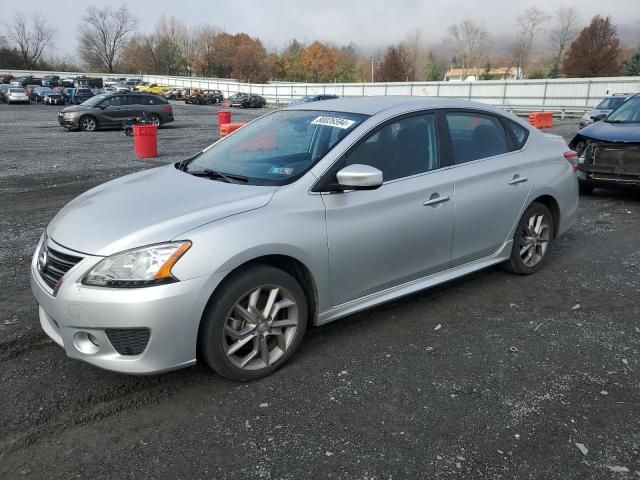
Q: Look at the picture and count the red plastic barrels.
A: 2